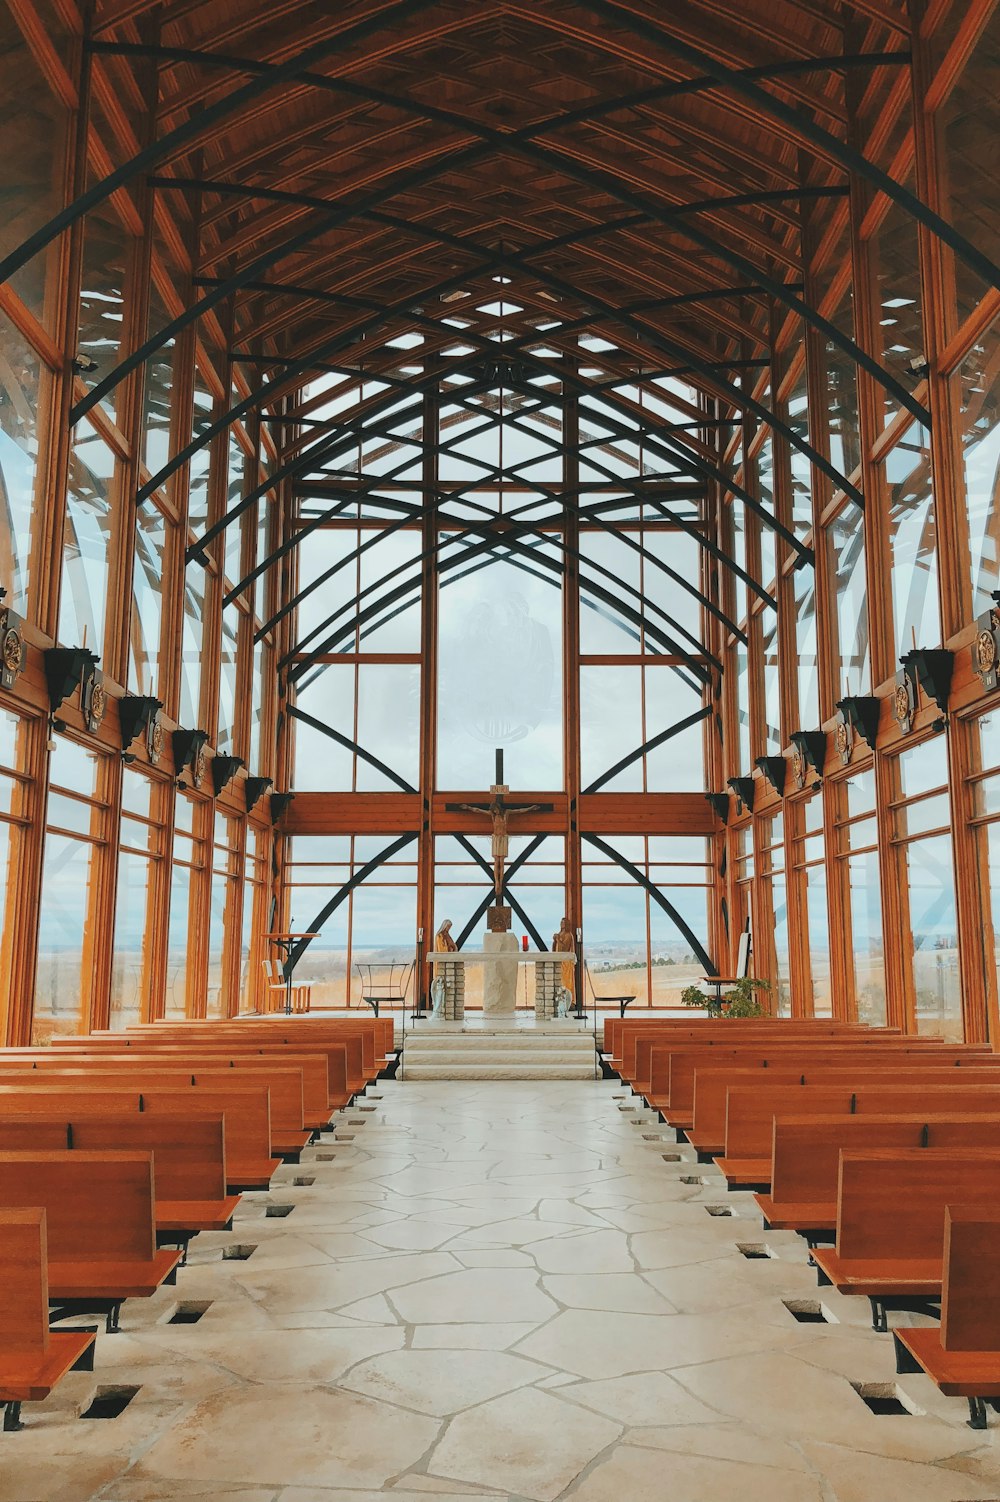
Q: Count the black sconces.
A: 12